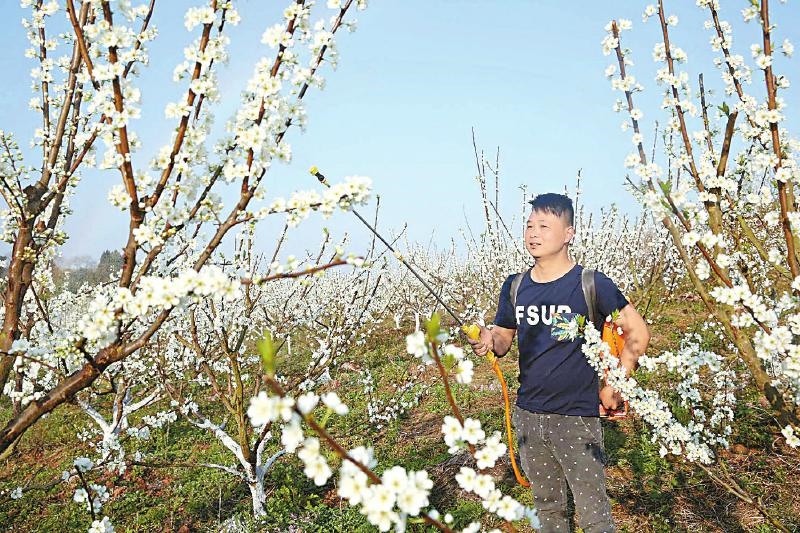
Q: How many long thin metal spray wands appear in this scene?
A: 1